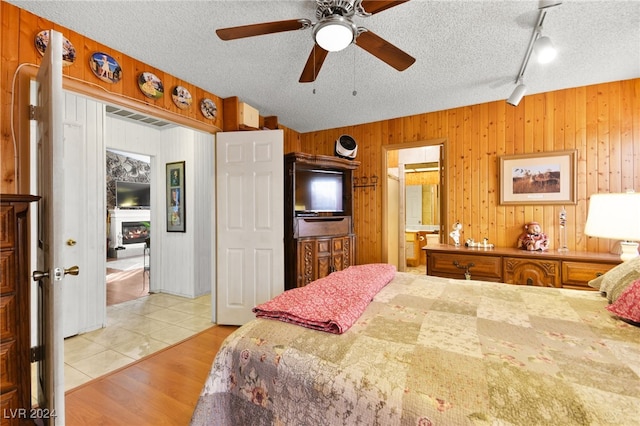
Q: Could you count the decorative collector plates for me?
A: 5